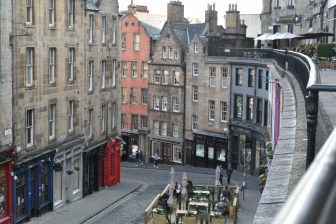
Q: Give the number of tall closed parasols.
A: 3